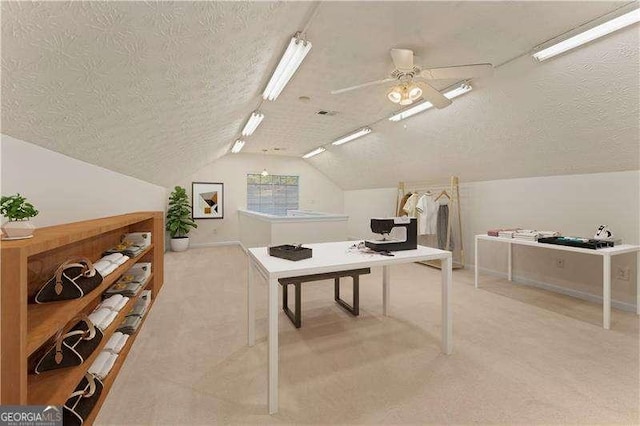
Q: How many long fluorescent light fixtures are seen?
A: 7